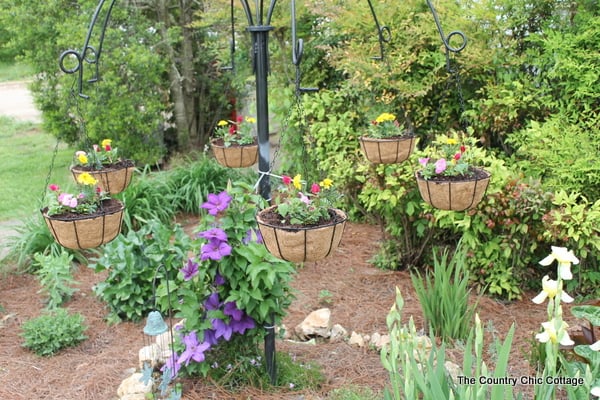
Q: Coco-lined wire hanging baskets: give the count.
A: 6